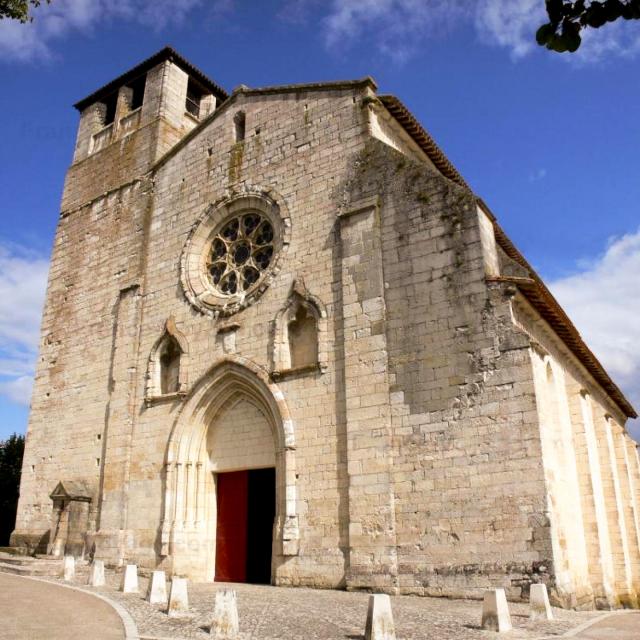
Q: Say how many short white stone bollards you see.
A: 9